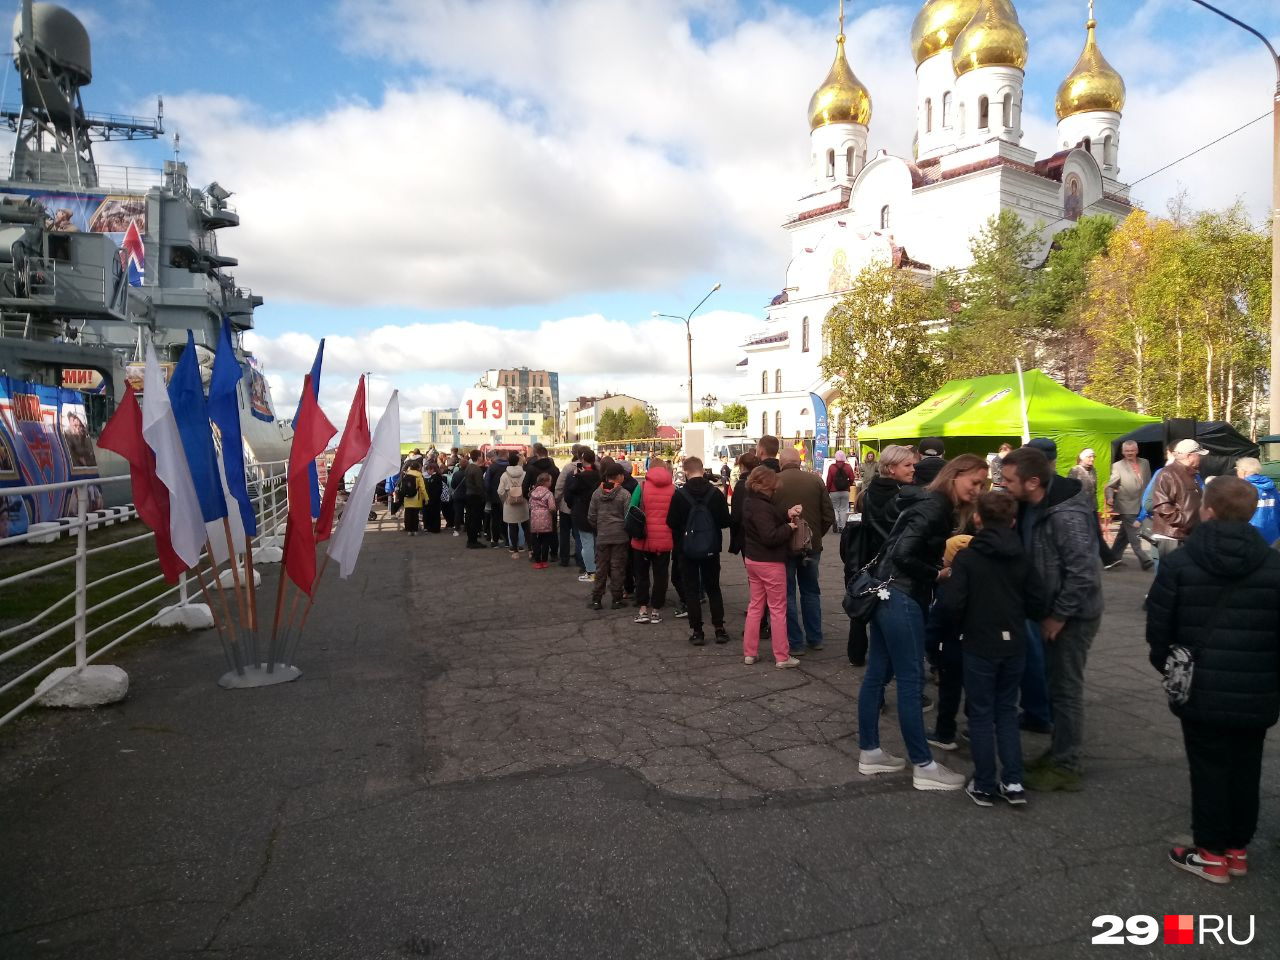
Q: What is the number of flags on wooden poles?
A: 9